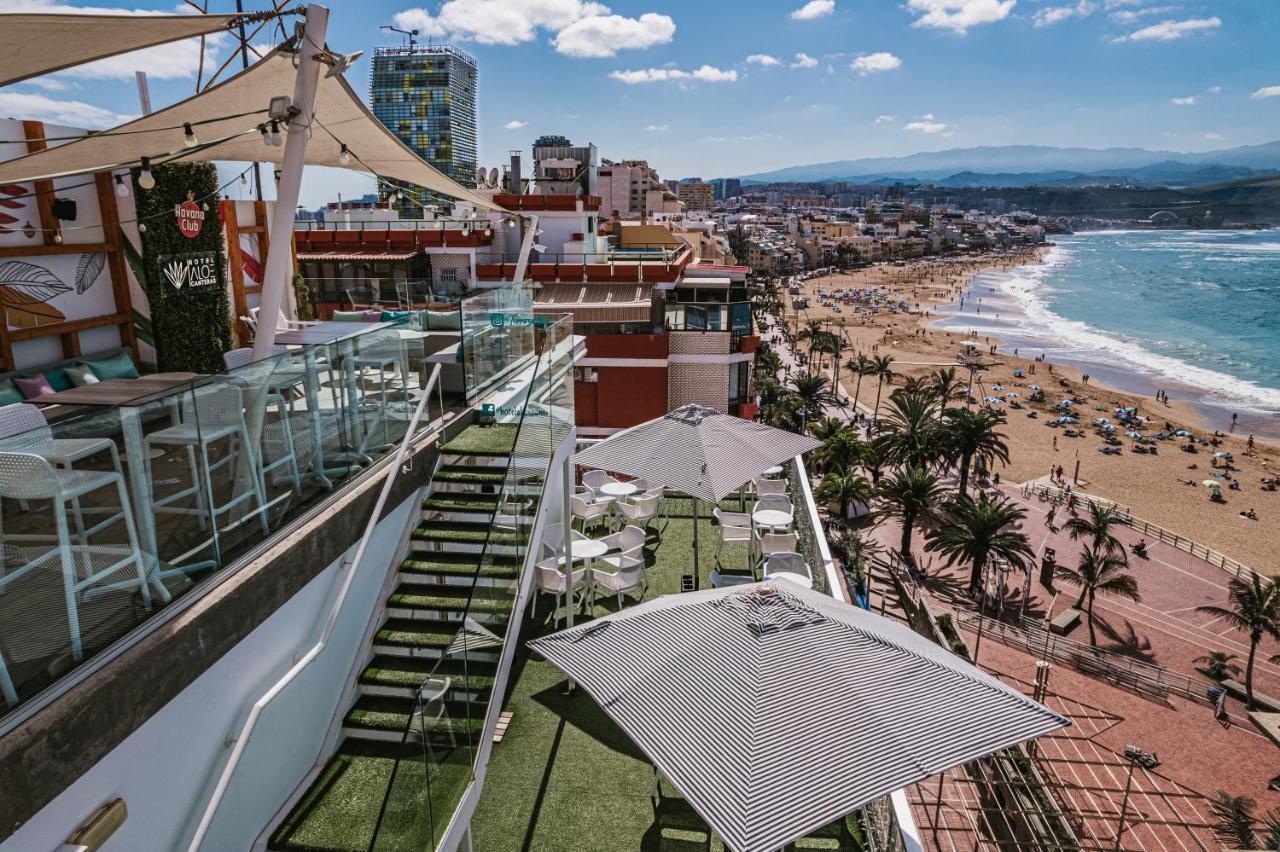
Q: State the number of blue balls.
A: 0